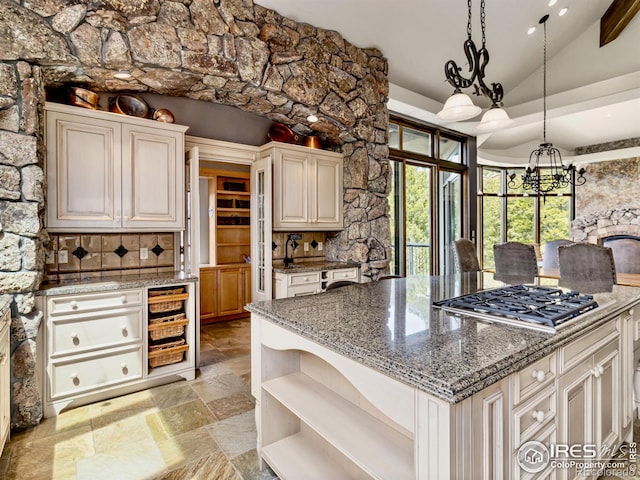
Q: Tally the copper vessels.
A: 5